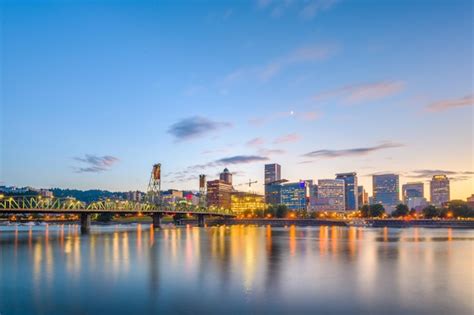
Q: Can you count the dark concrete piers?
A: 3